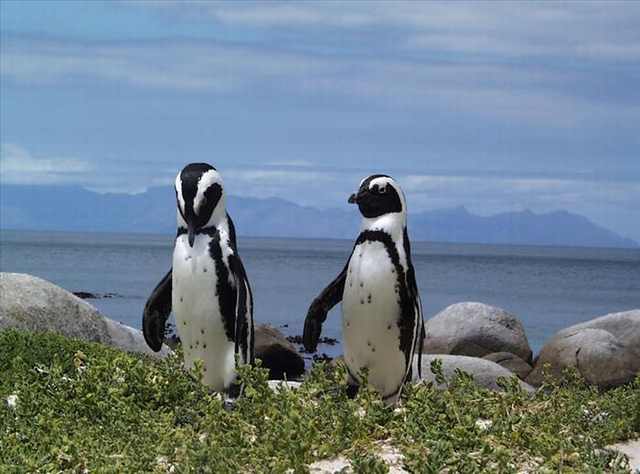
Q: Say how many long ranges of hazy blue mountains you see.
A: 1